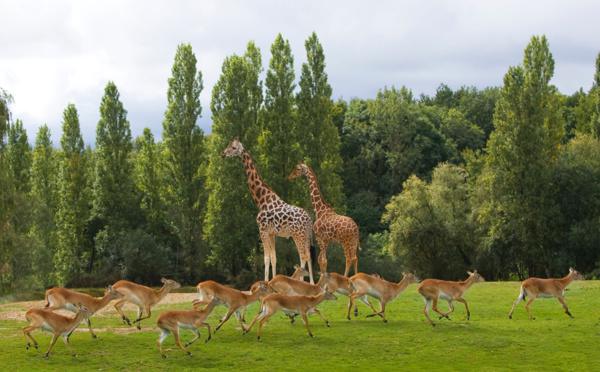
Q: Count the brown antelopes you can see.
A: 12